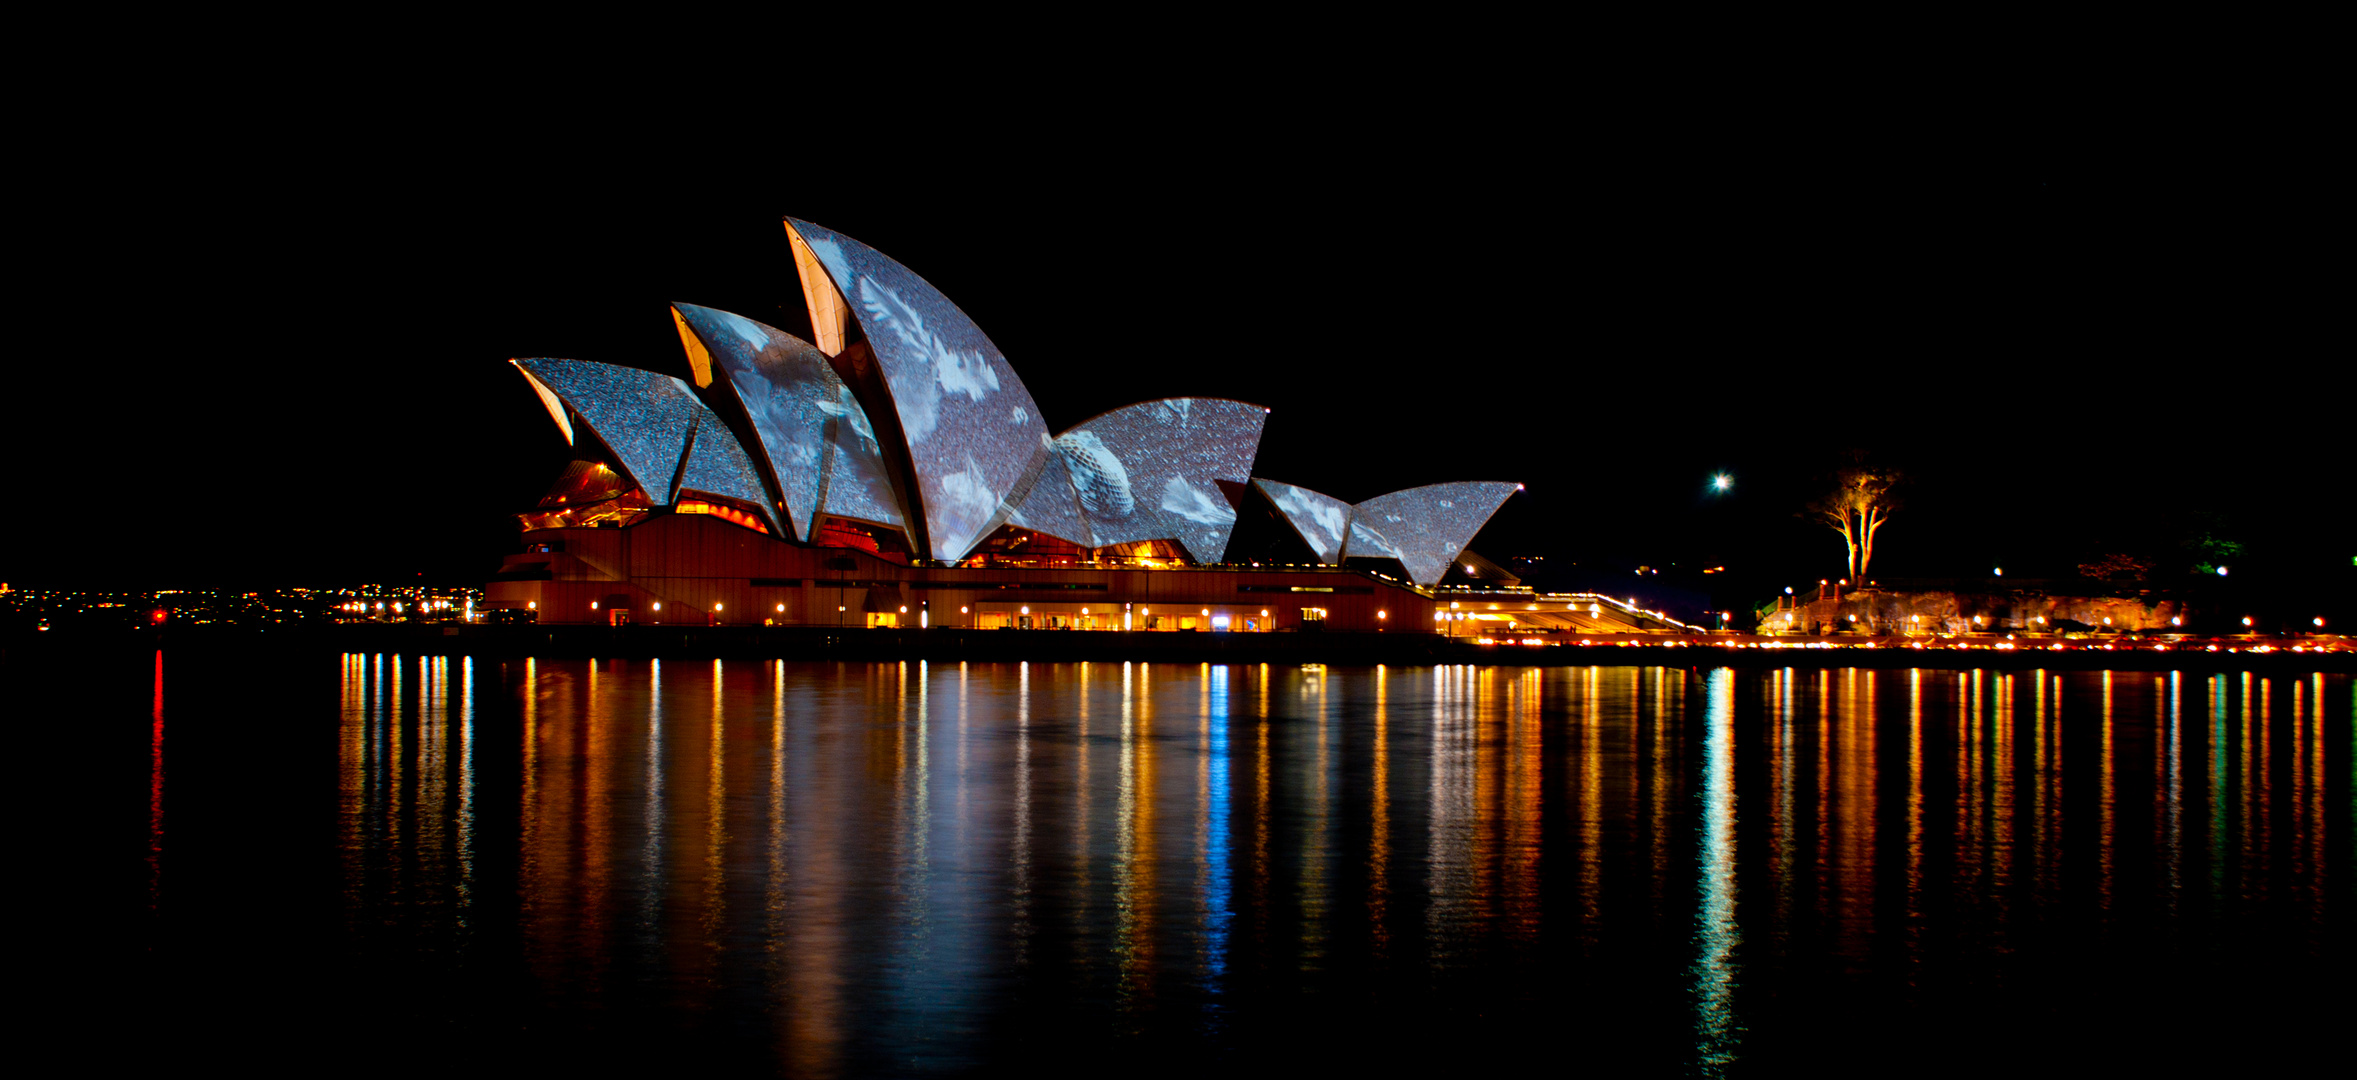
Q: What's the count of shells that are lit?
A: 6